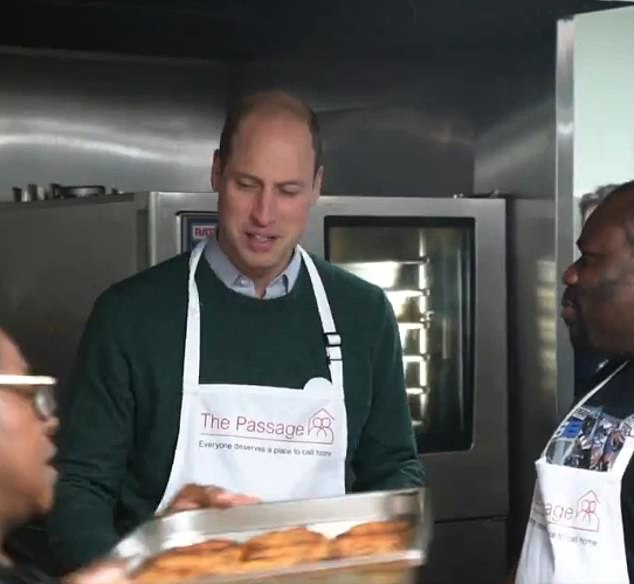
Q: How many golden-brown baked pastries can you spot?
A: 3